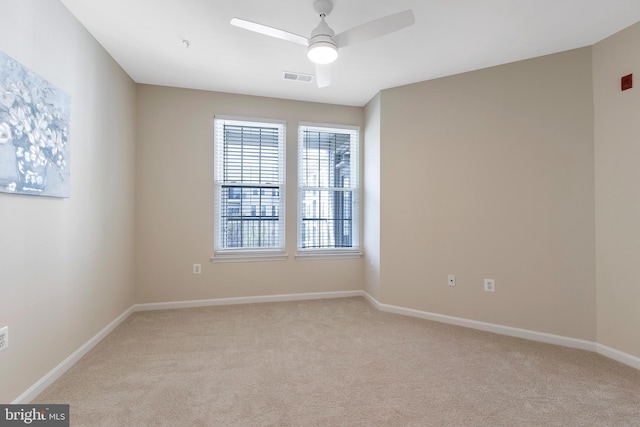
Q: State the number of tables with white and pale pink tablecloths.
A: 0